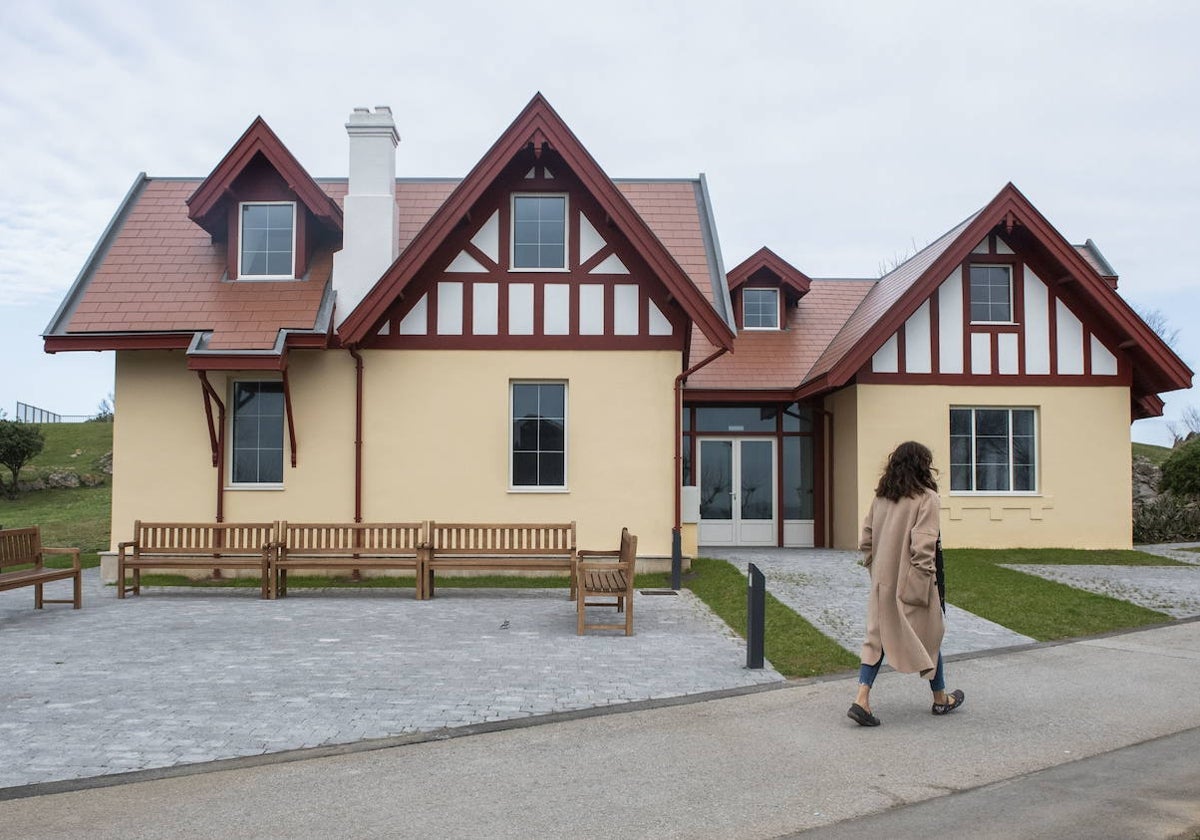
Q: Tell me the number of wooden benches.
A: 5